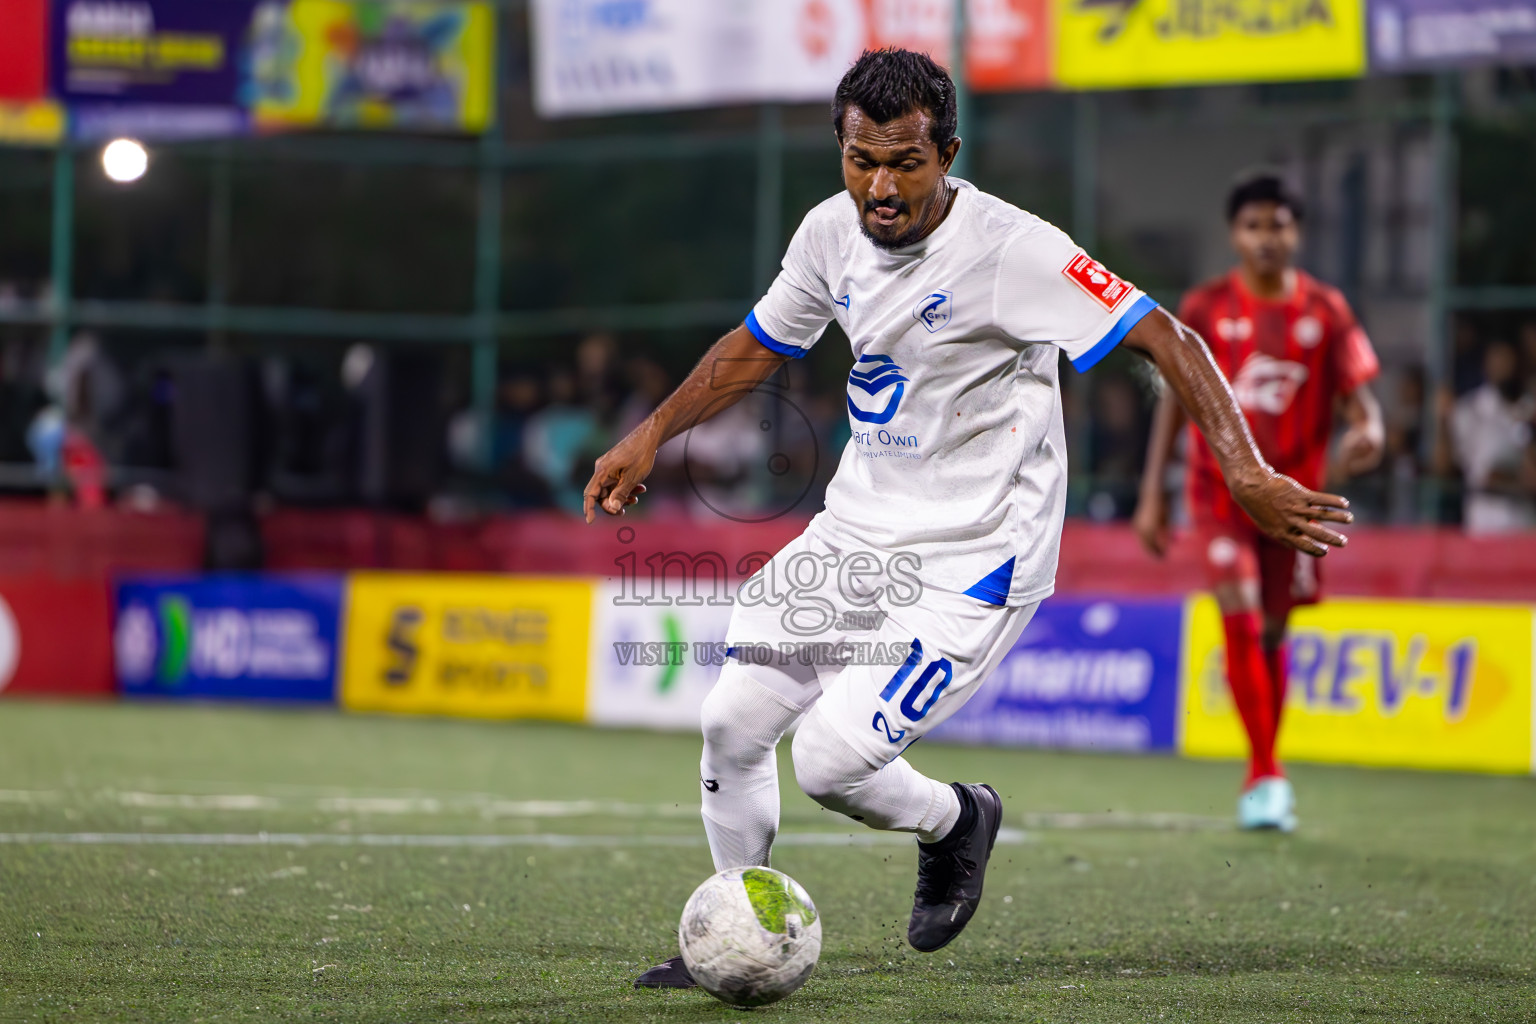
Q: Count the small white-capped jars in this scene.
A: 0